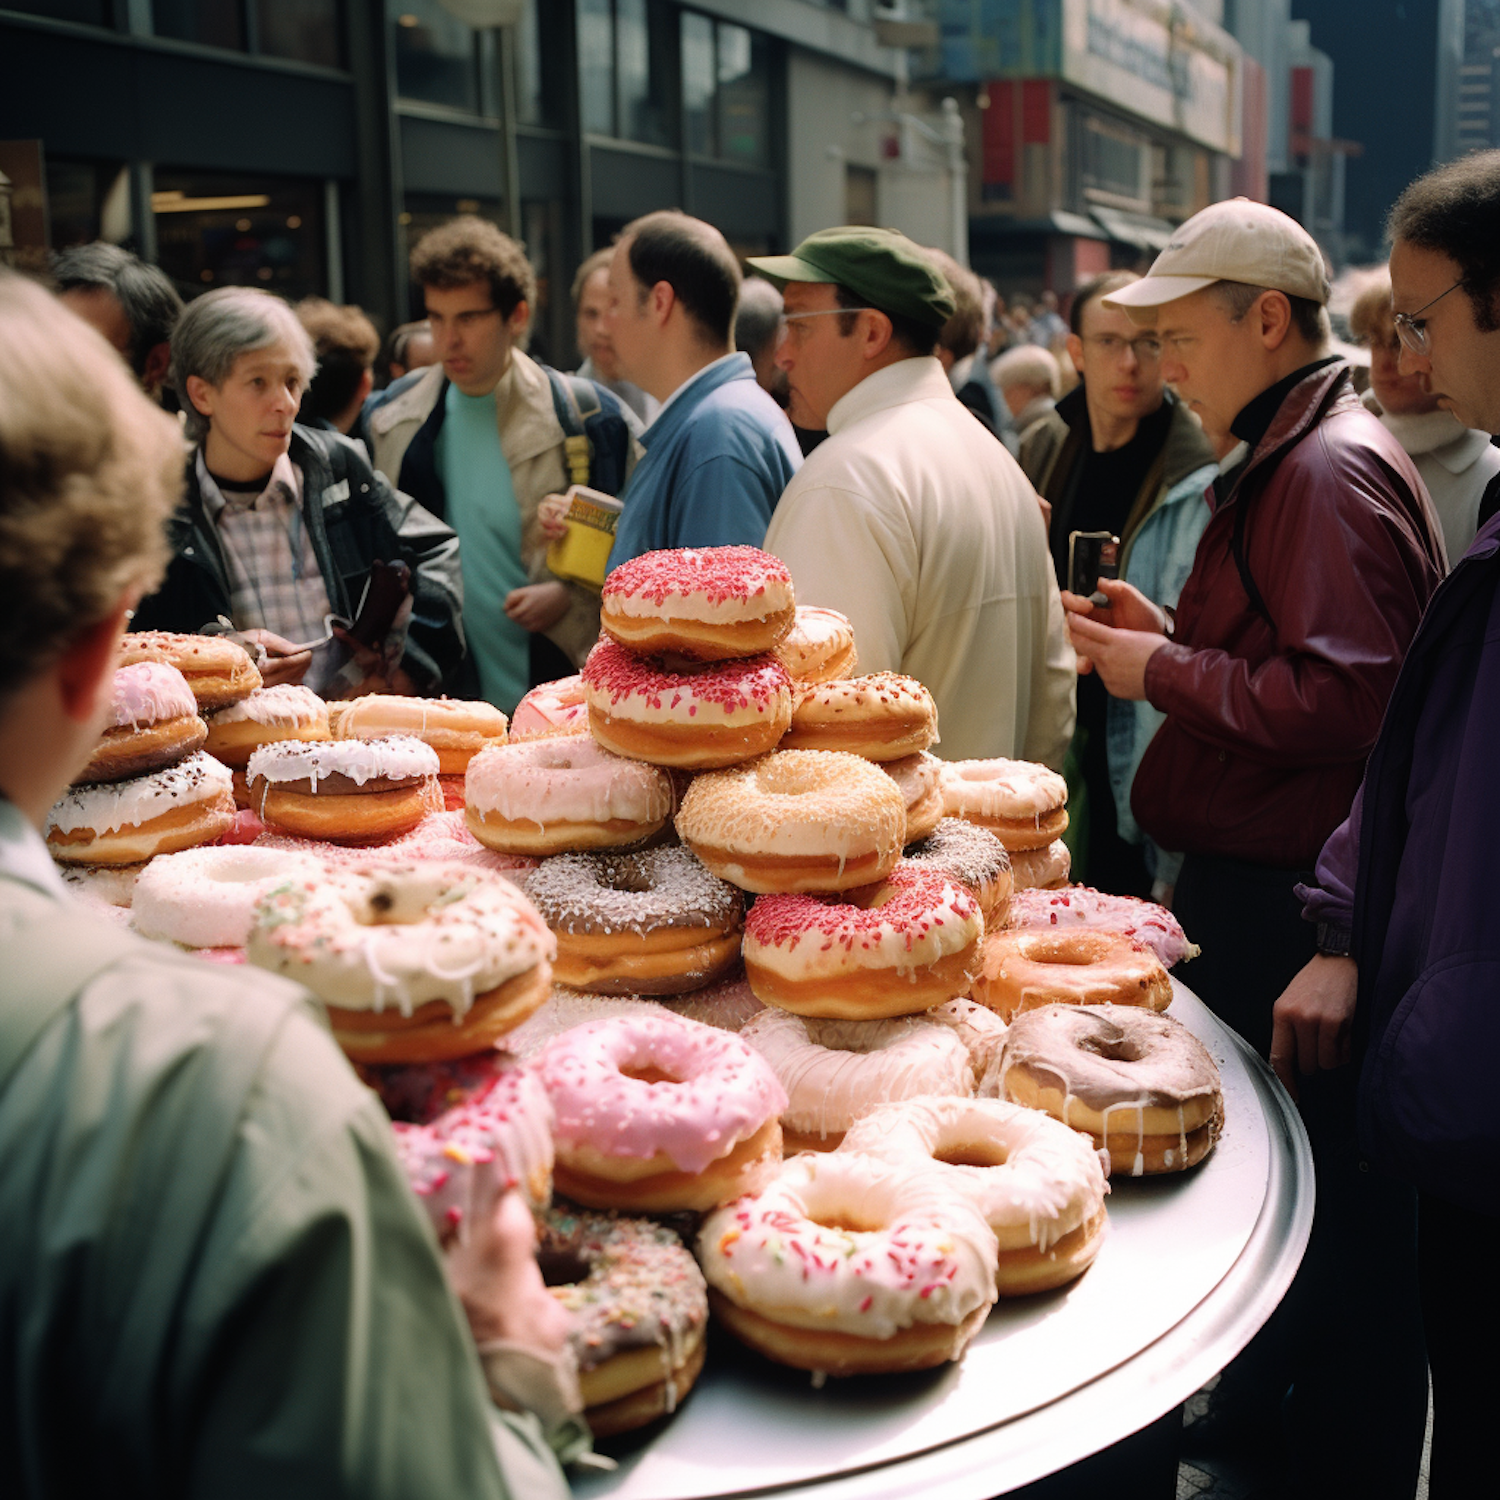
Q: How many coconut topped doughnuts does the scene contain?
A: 2